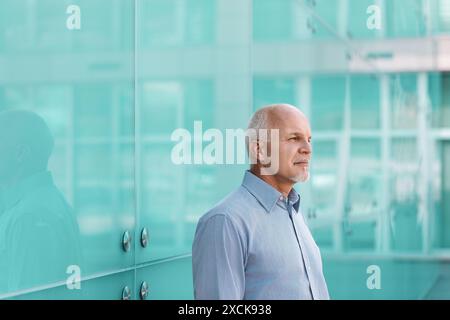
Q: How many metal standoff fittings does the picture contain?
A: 4